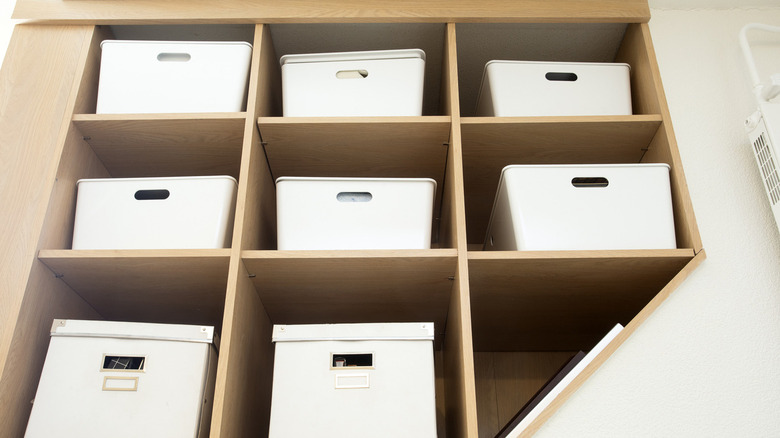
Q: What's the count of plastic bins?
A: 6